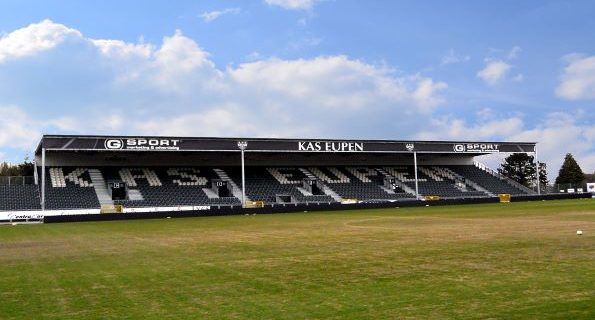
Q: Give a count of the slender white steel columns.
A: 4